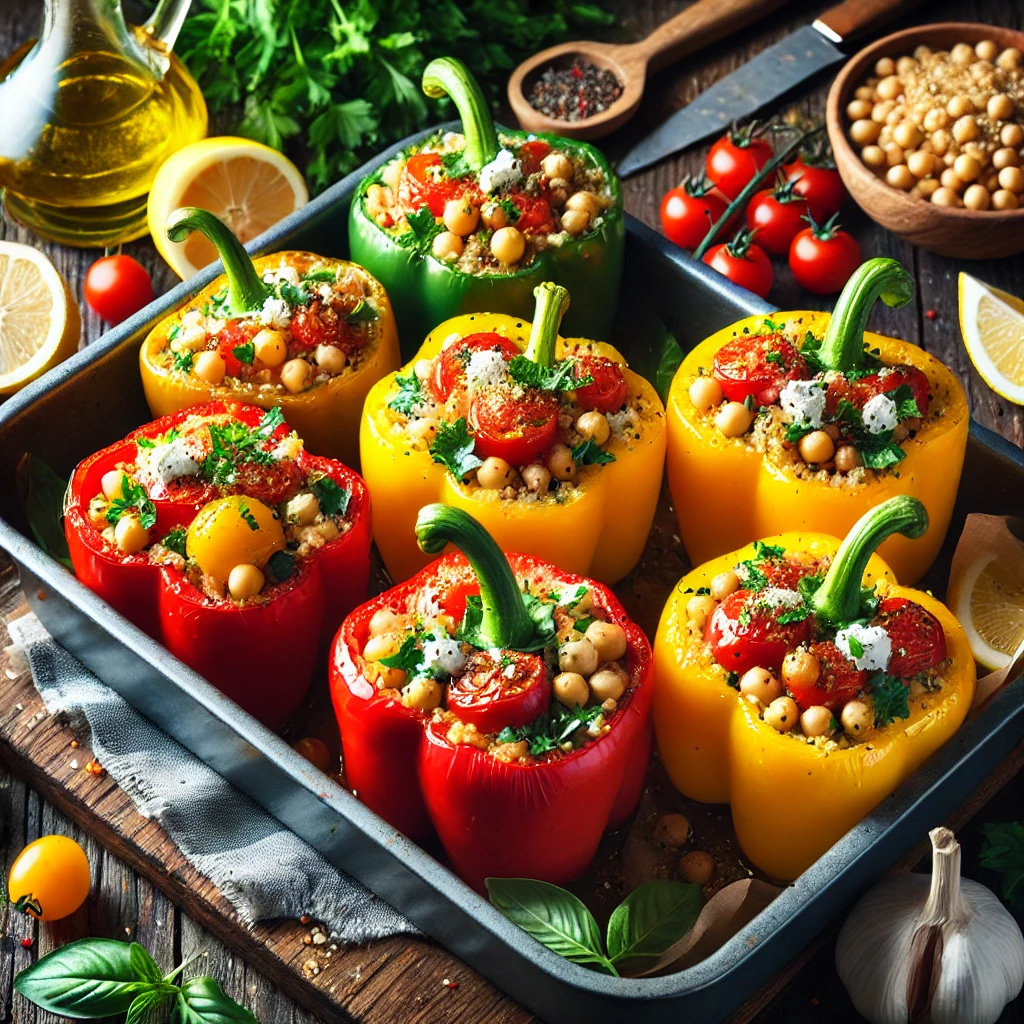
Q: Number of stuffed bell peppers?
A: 7